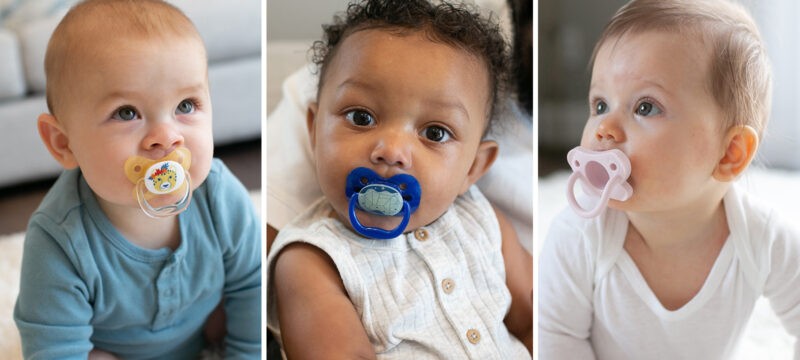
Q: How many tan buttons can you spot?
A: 3